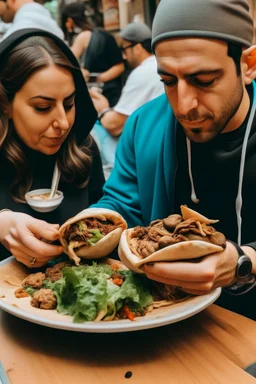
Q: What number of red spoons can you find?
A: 0